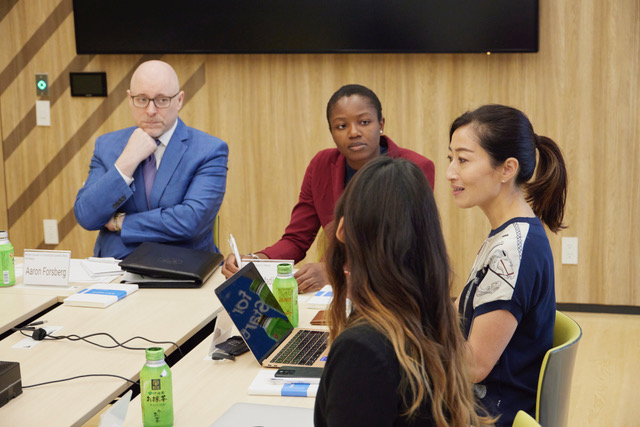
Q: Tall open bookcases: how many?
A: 0